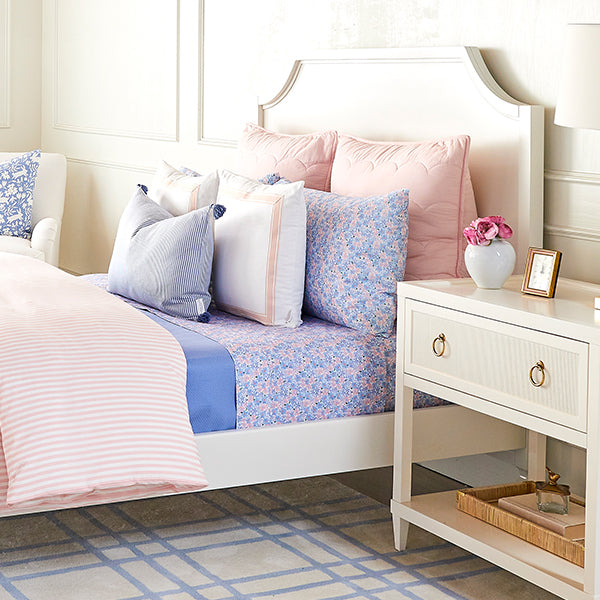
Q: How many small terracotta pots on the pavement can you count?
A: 0